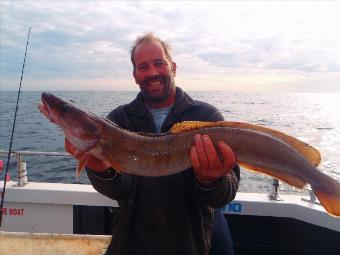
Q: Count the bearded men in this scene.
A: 1